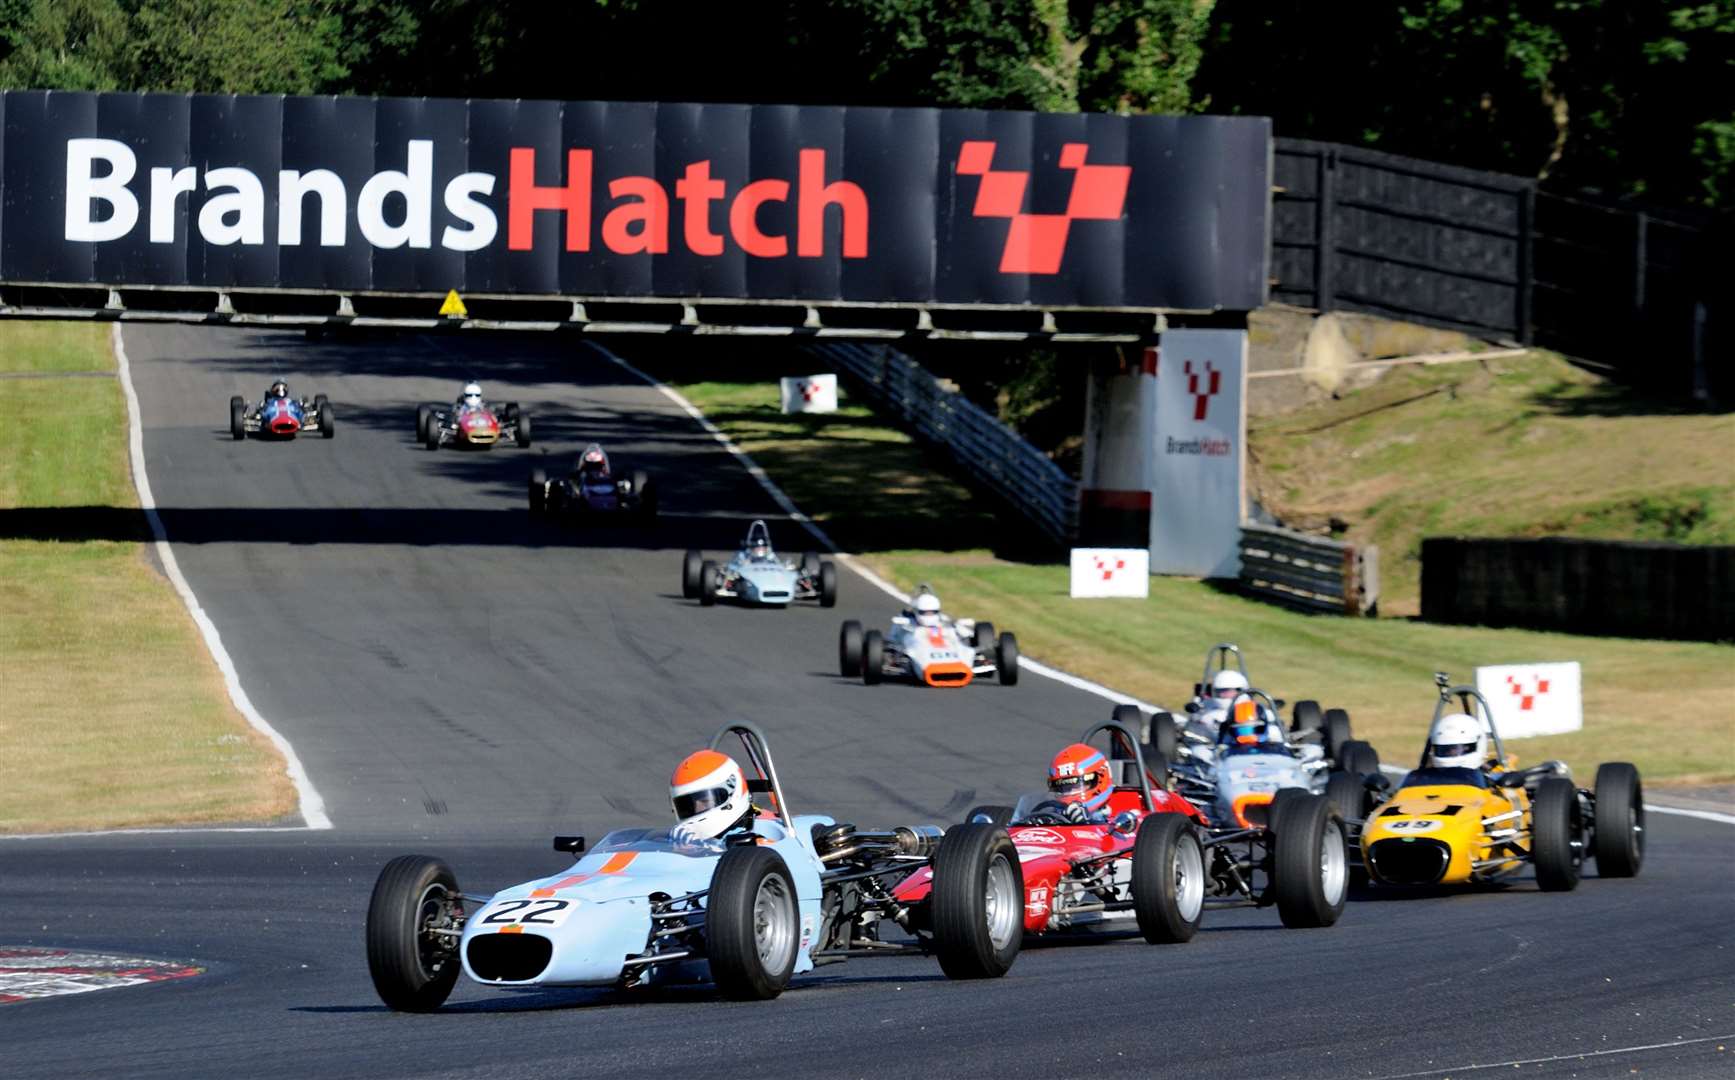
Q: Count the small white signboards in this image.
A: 3